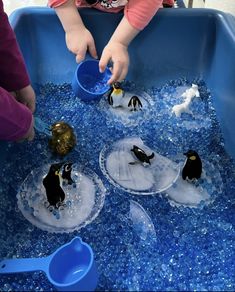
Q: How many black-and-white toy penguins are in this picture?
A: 6